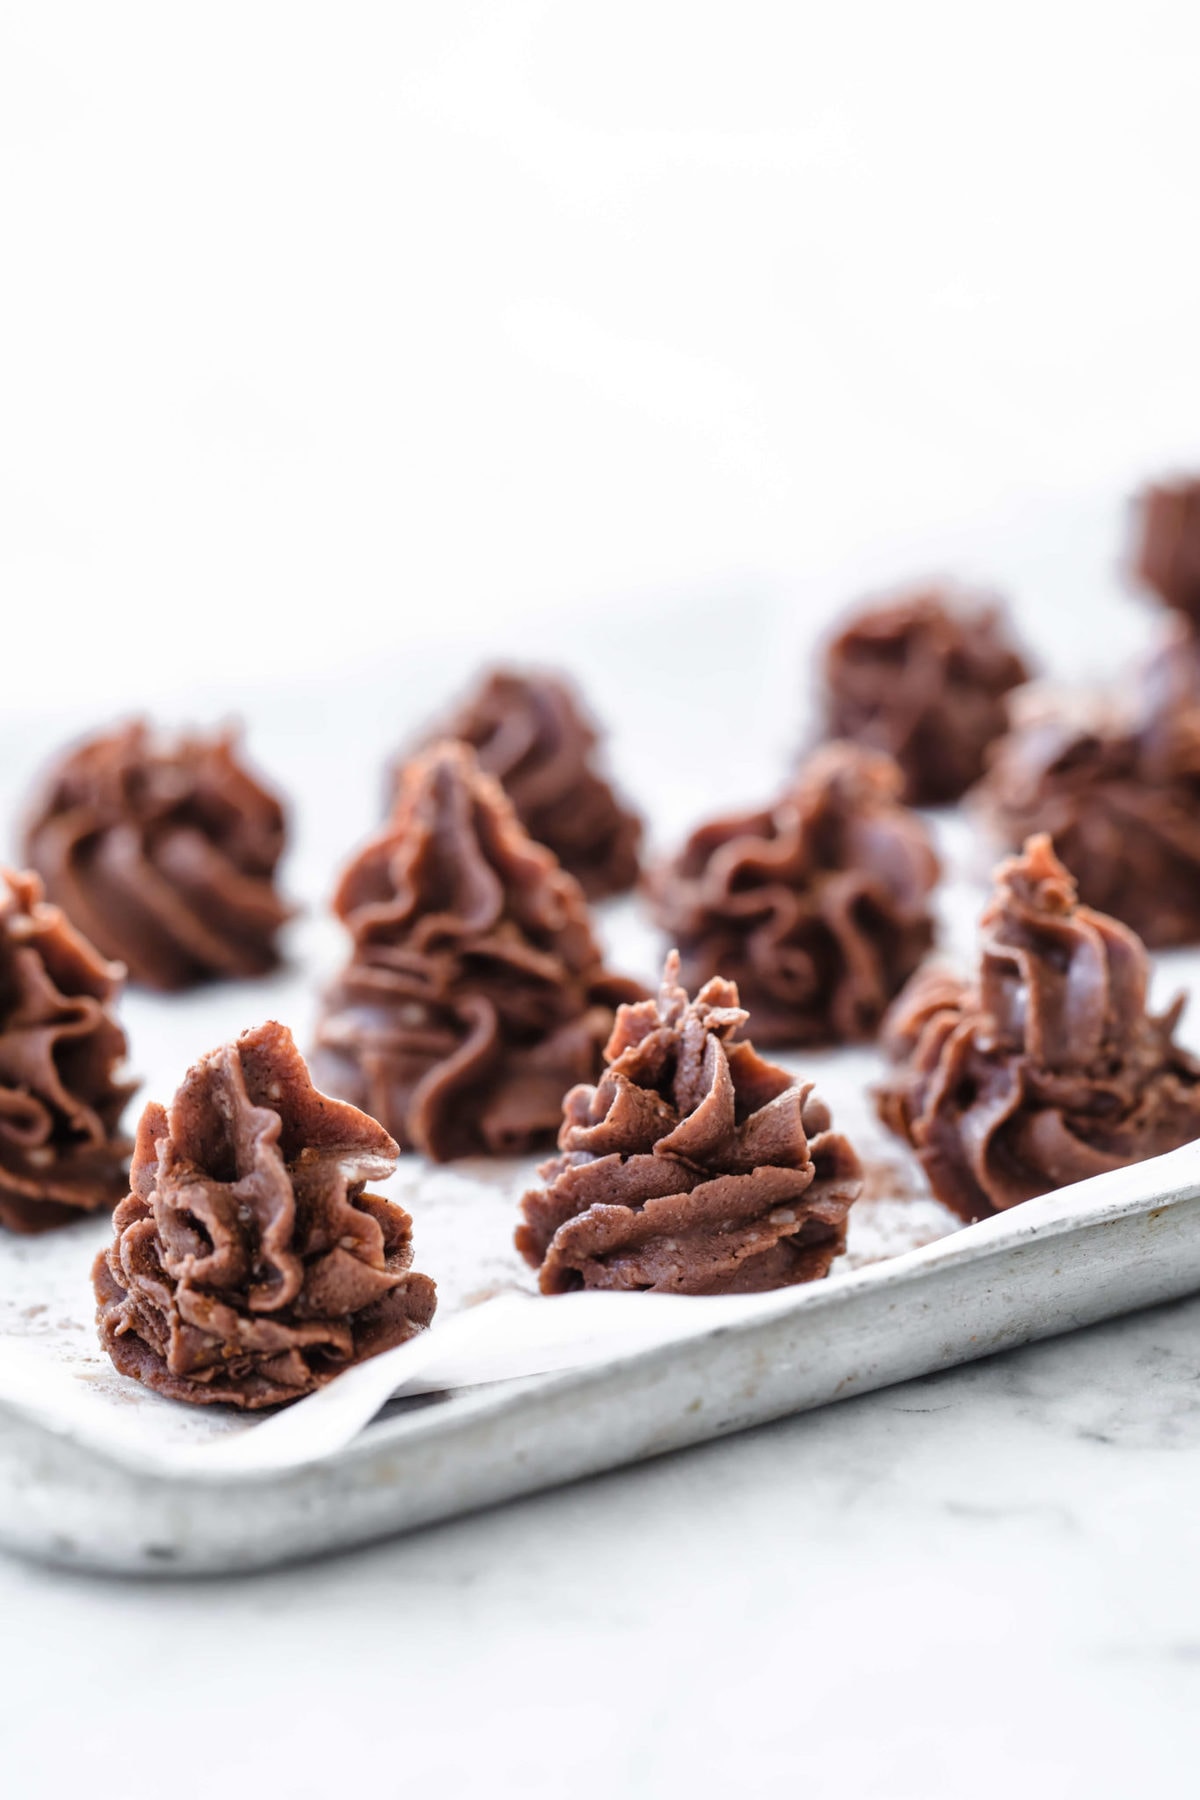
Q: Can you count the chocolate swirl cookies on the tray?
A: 11